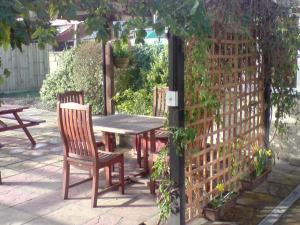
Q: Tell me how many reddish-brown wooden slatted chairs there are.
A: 3